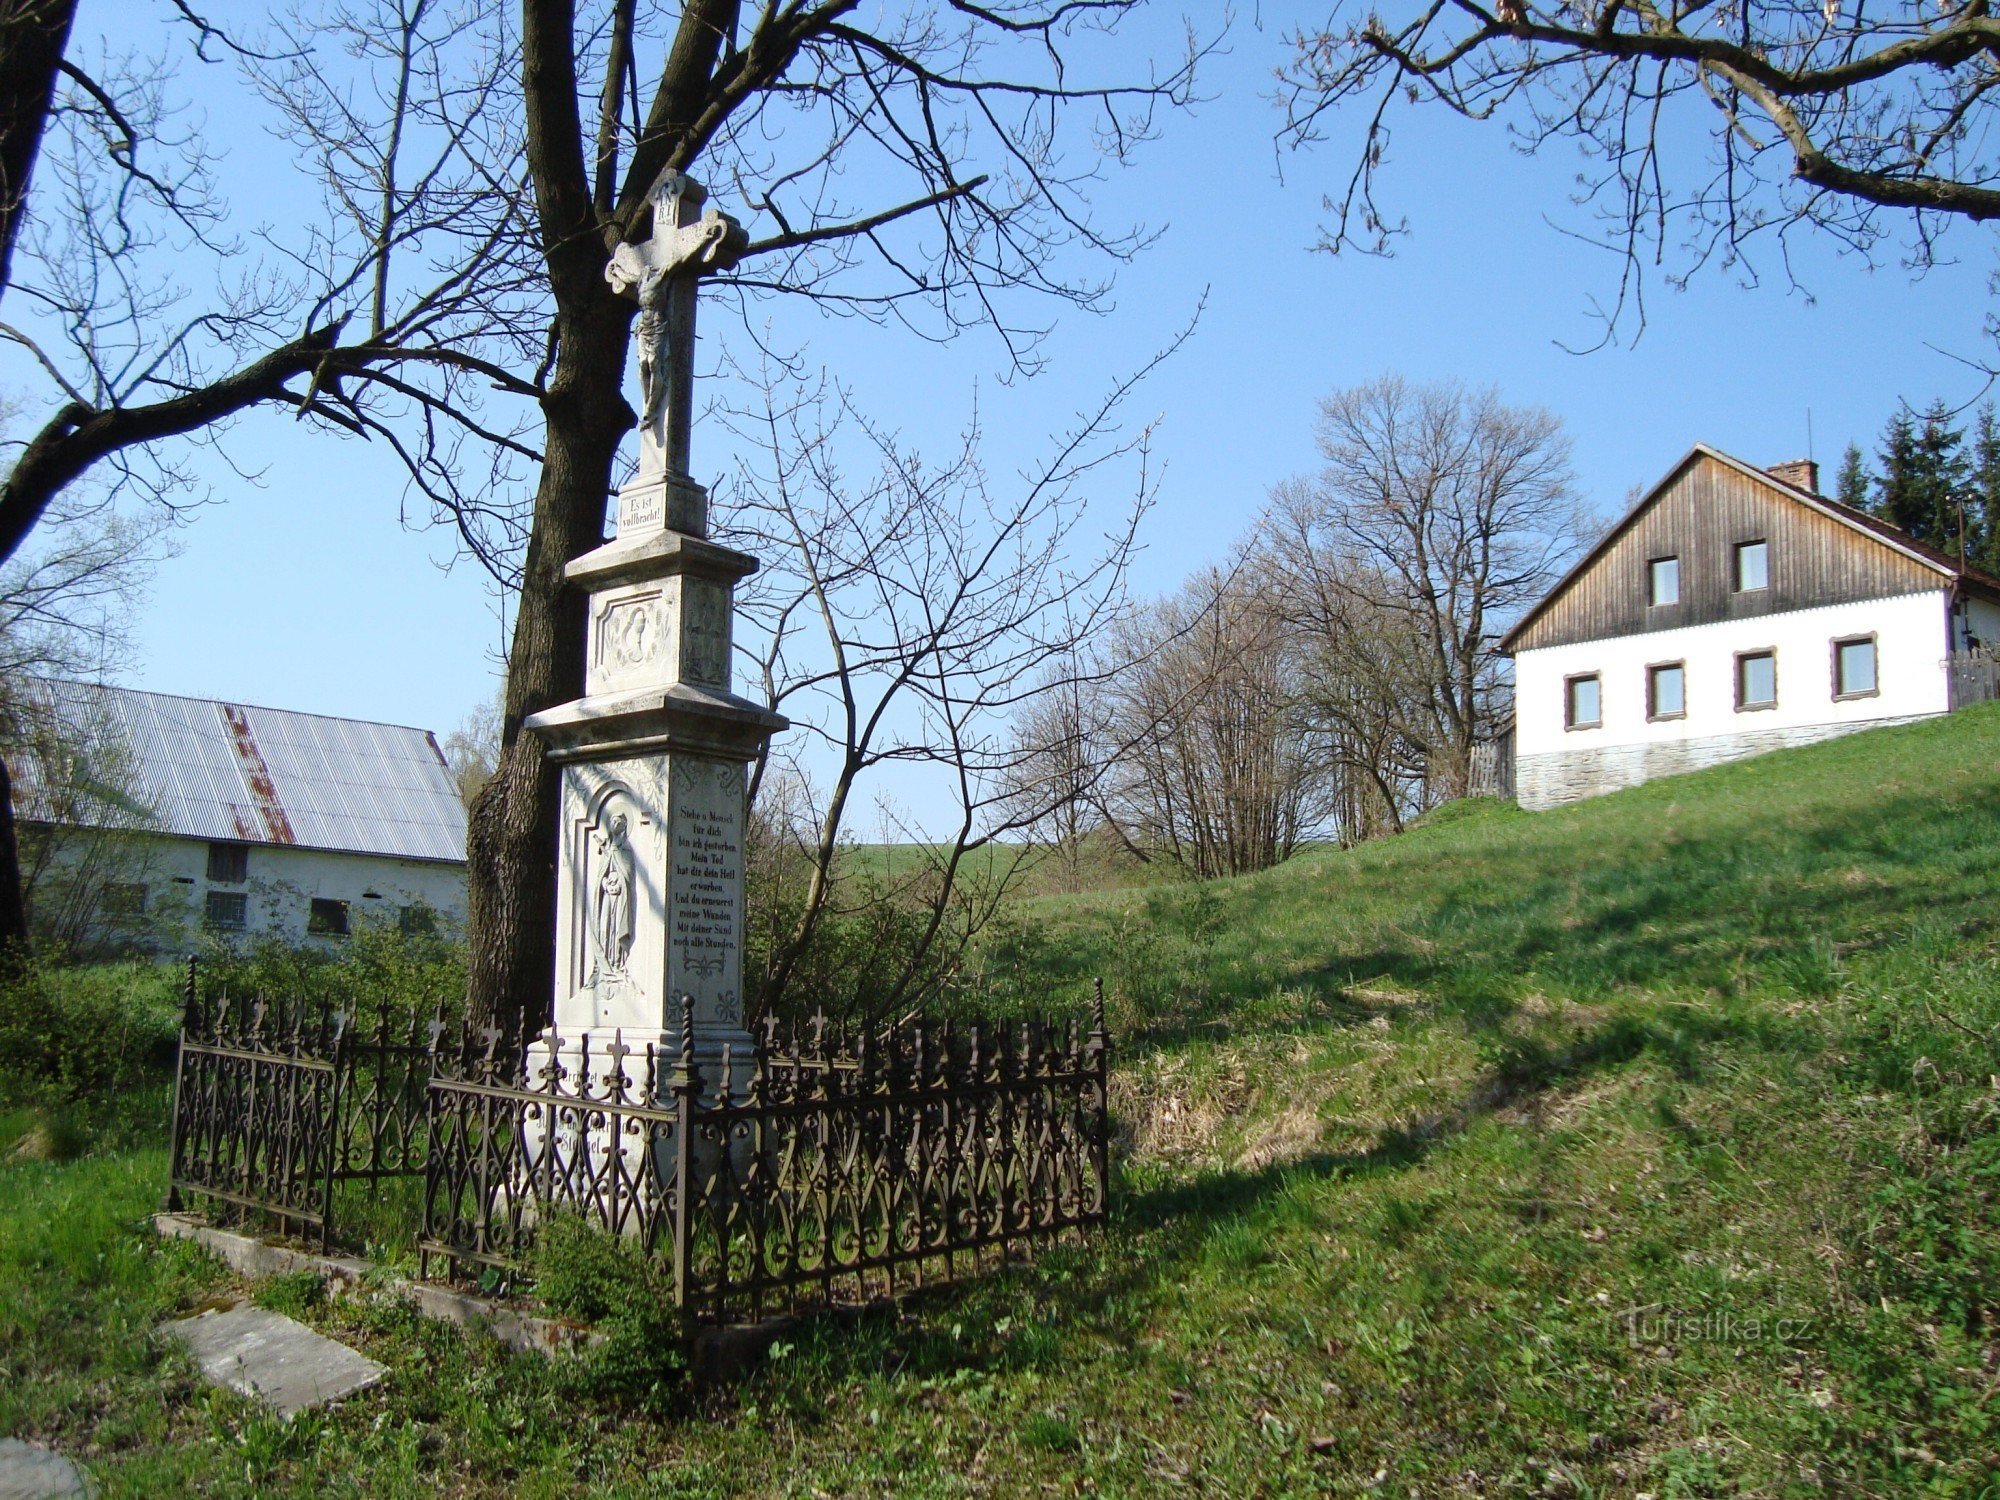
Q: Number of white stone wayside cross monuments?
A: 1